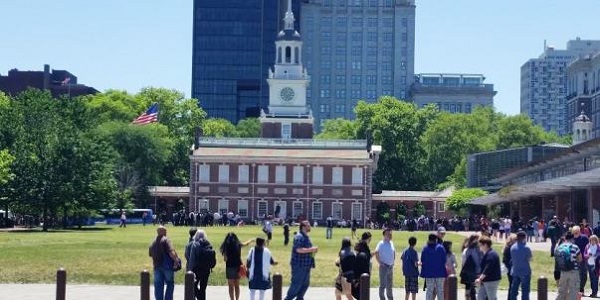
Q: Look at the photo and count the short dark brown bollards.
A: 7